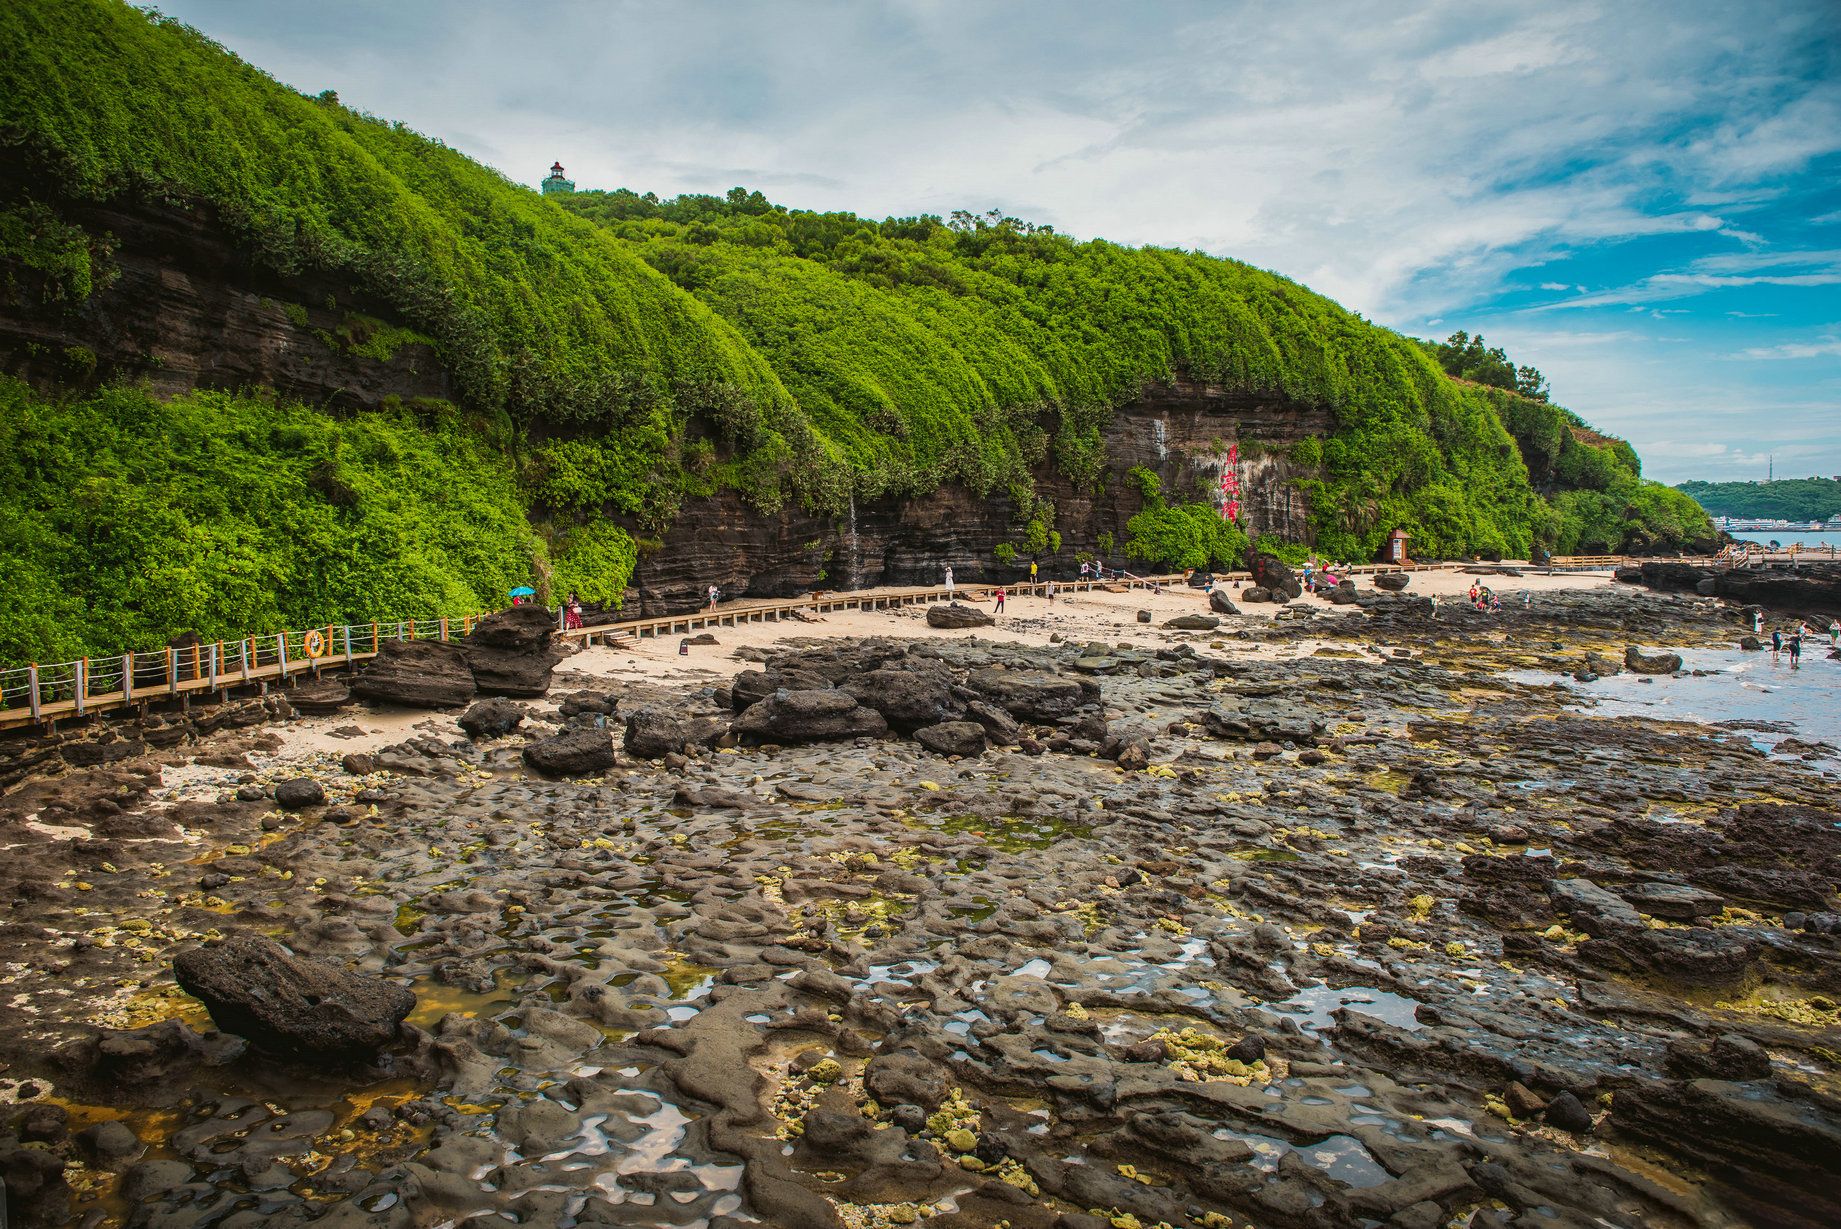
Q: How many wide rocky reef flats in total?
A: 1